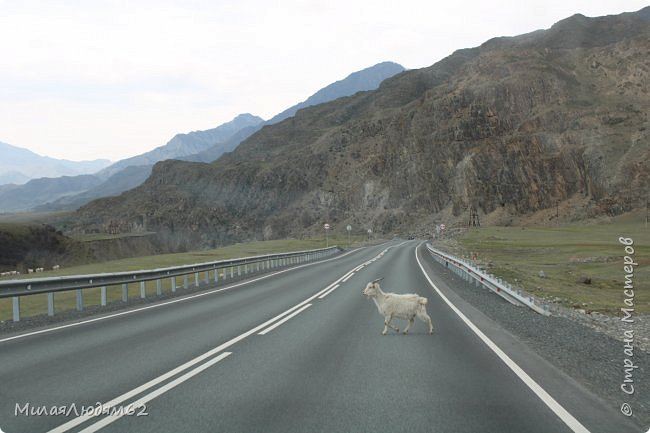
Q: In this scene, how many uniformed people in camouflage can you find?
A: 0